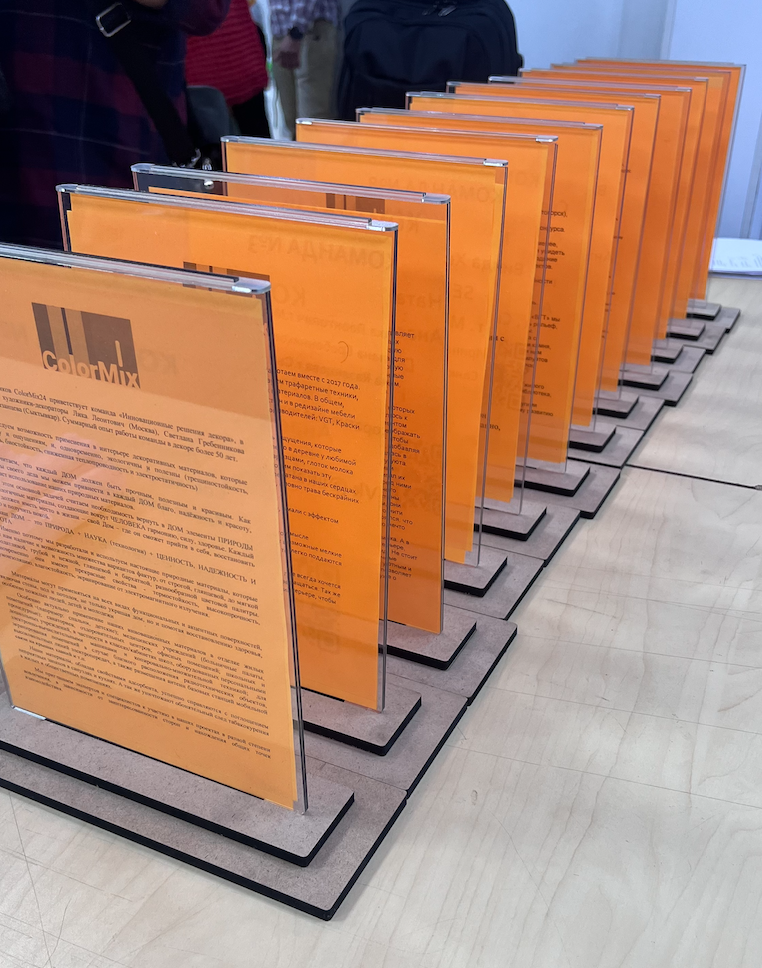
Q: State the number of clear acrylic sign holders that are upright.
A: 12